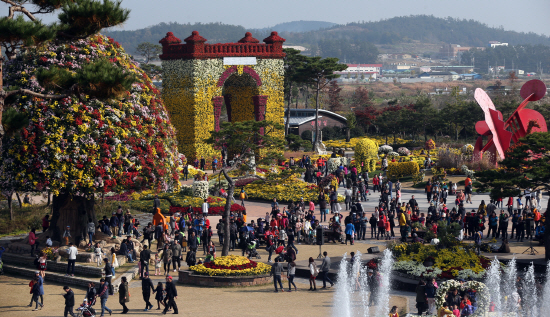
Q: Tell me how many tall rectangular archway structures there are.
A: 1